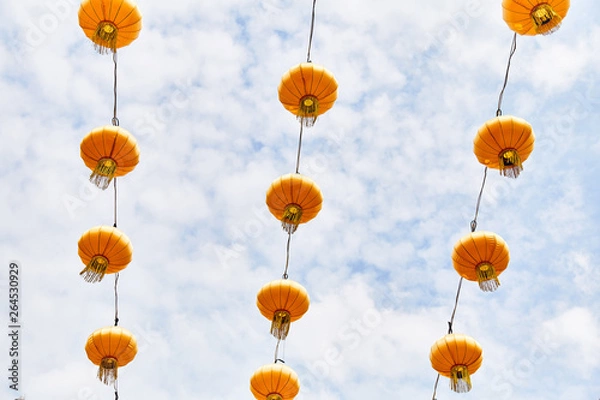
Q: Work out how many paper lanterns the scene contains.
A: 12